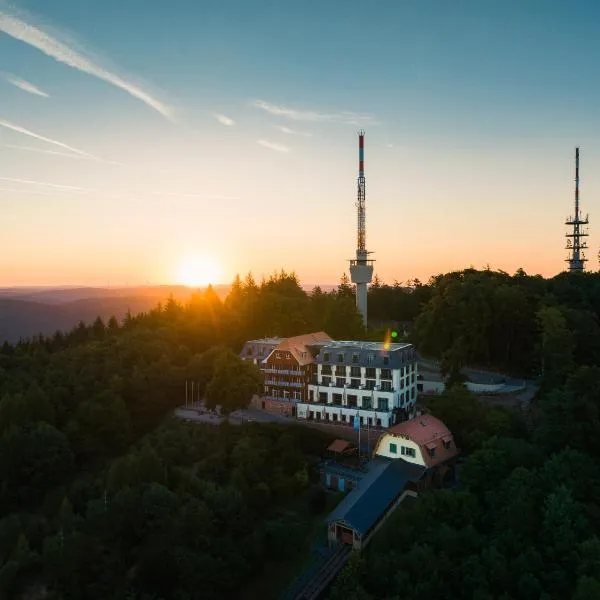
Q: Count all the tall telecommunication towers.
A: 2